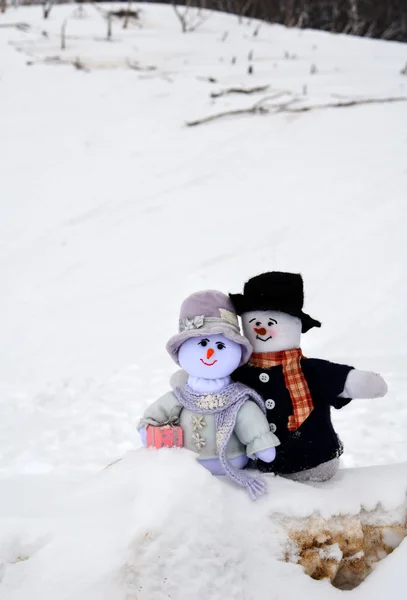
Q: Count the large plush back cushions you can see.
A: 0